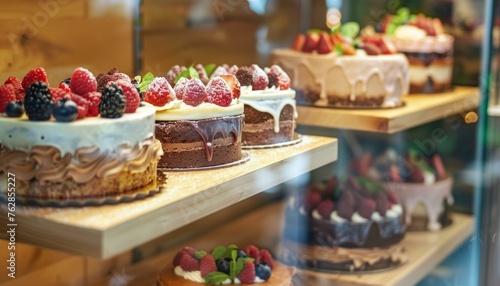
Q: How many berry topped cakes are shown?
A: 8